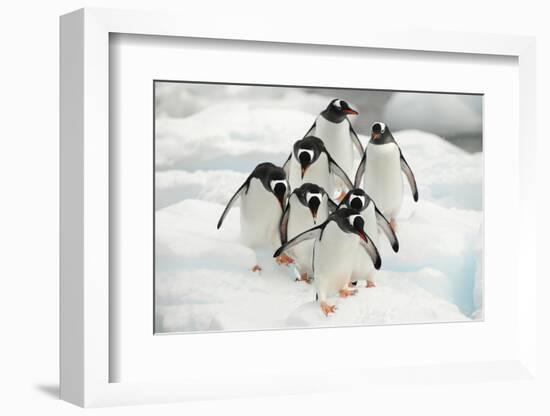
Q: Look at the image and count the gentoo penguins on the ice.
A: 7